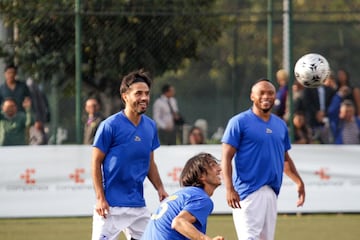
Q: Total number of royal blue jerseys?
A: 3